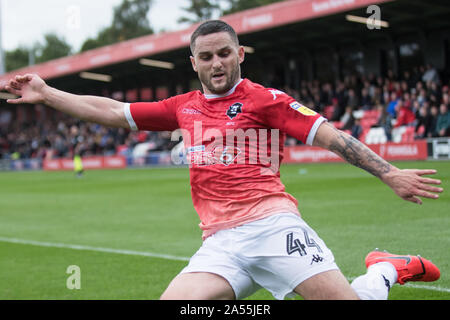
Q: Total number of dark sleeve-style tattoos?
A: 1